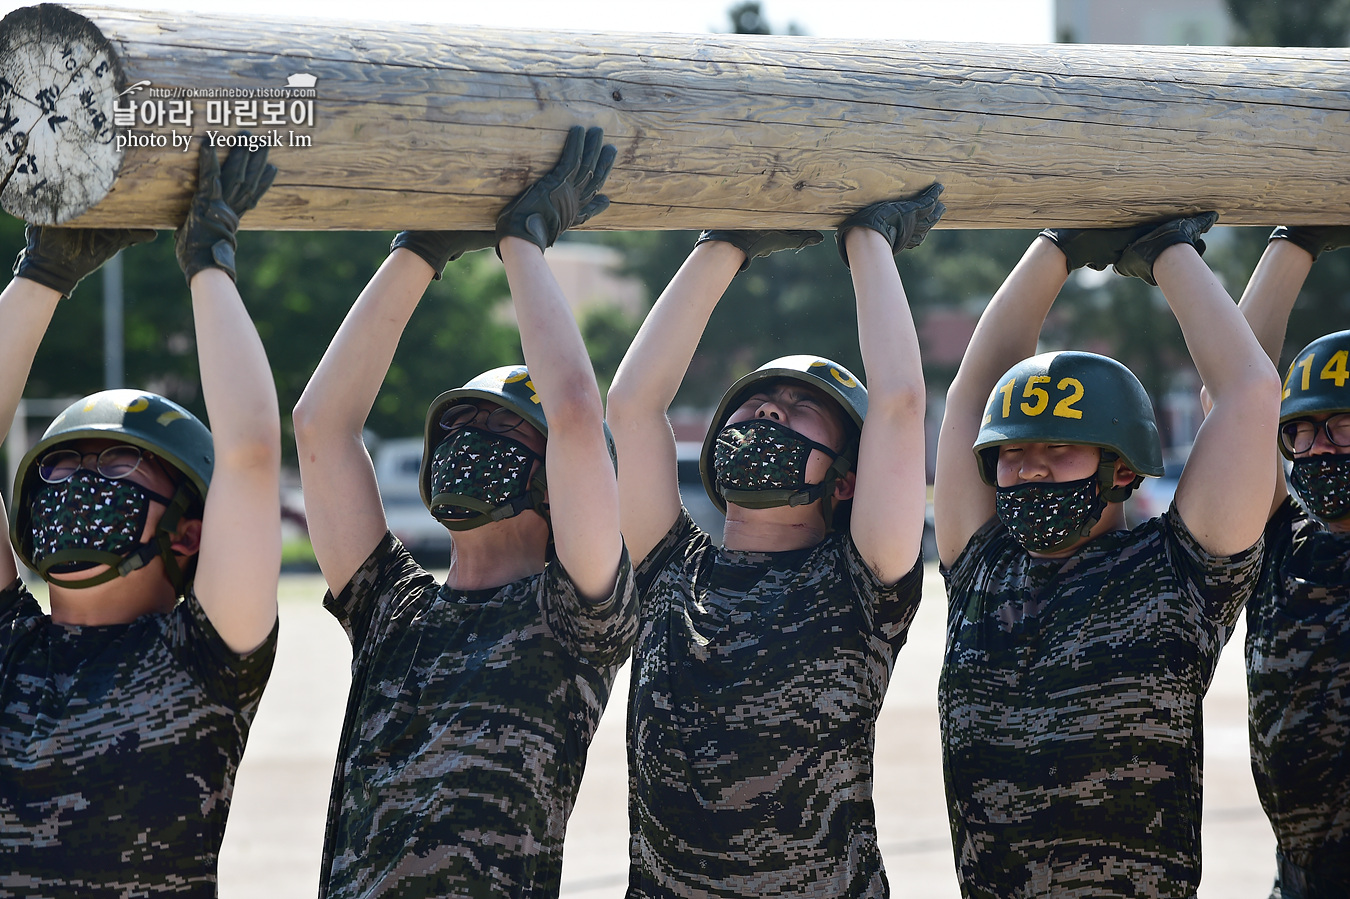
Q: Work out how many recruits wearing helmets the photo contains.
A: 5